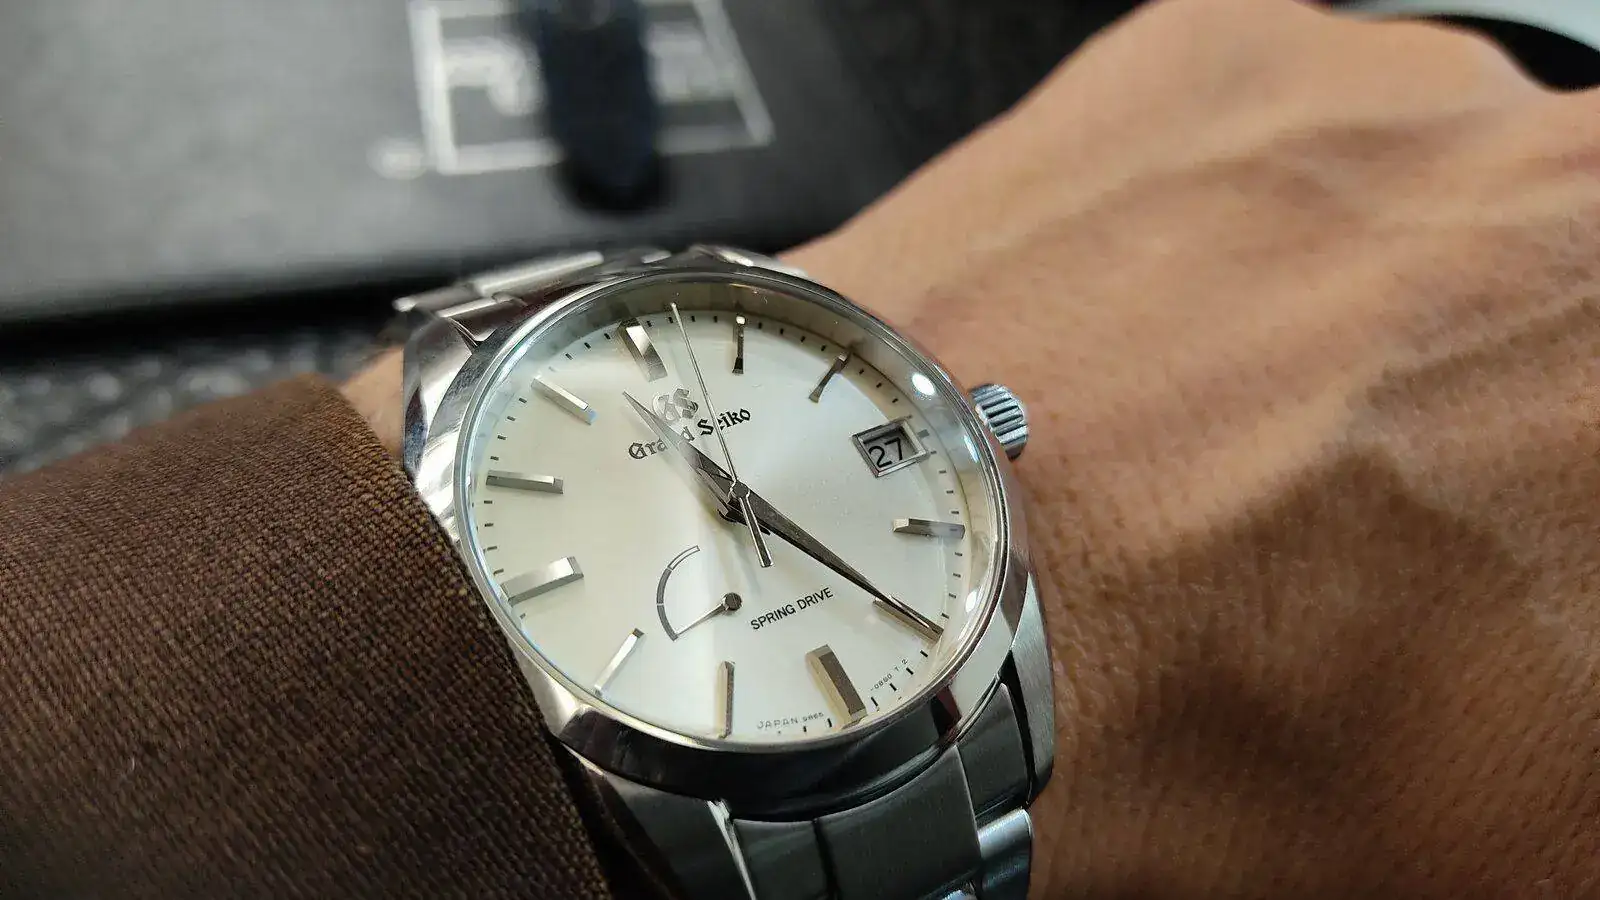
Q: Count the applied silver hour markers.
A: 11